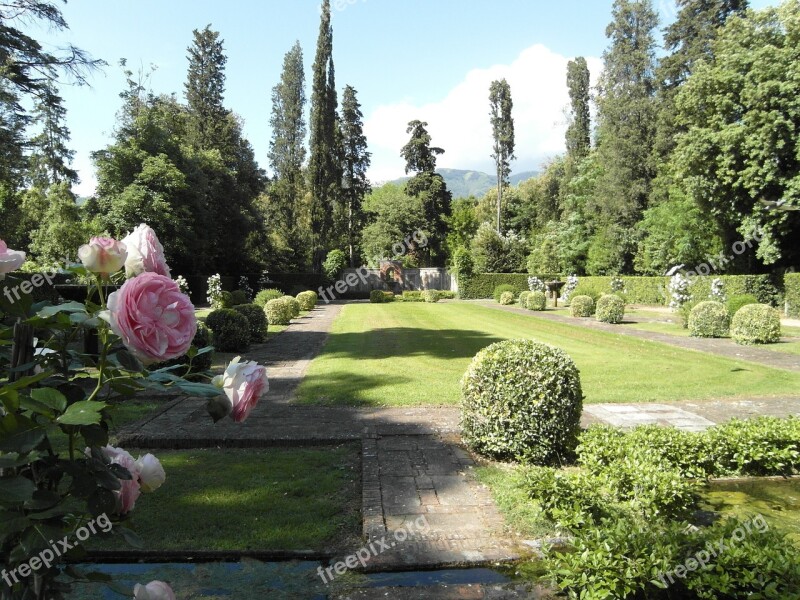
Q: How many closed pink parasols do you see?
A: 0